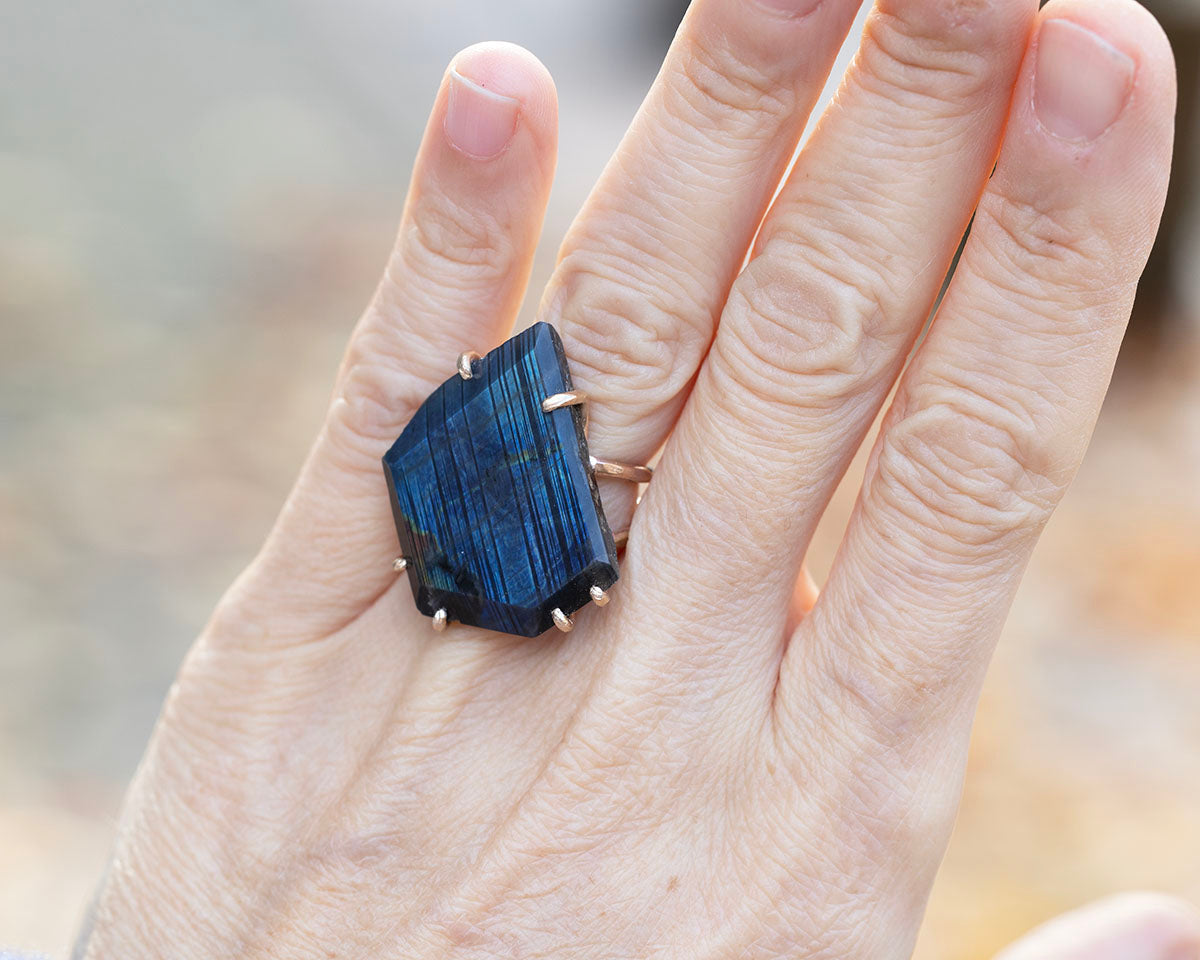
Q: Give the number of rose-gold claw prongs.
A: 6